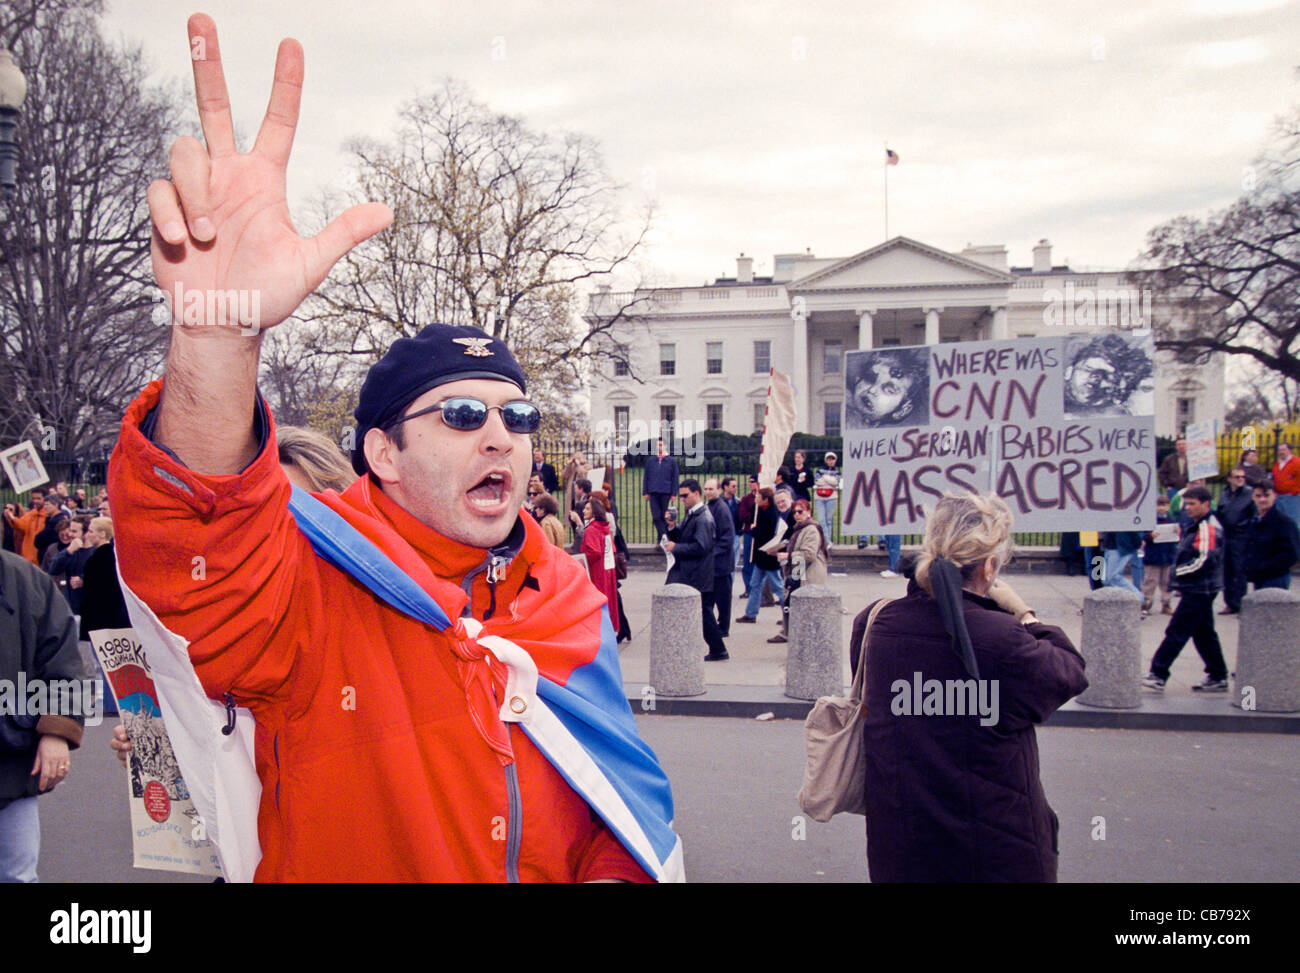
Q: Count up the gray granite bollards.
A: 4